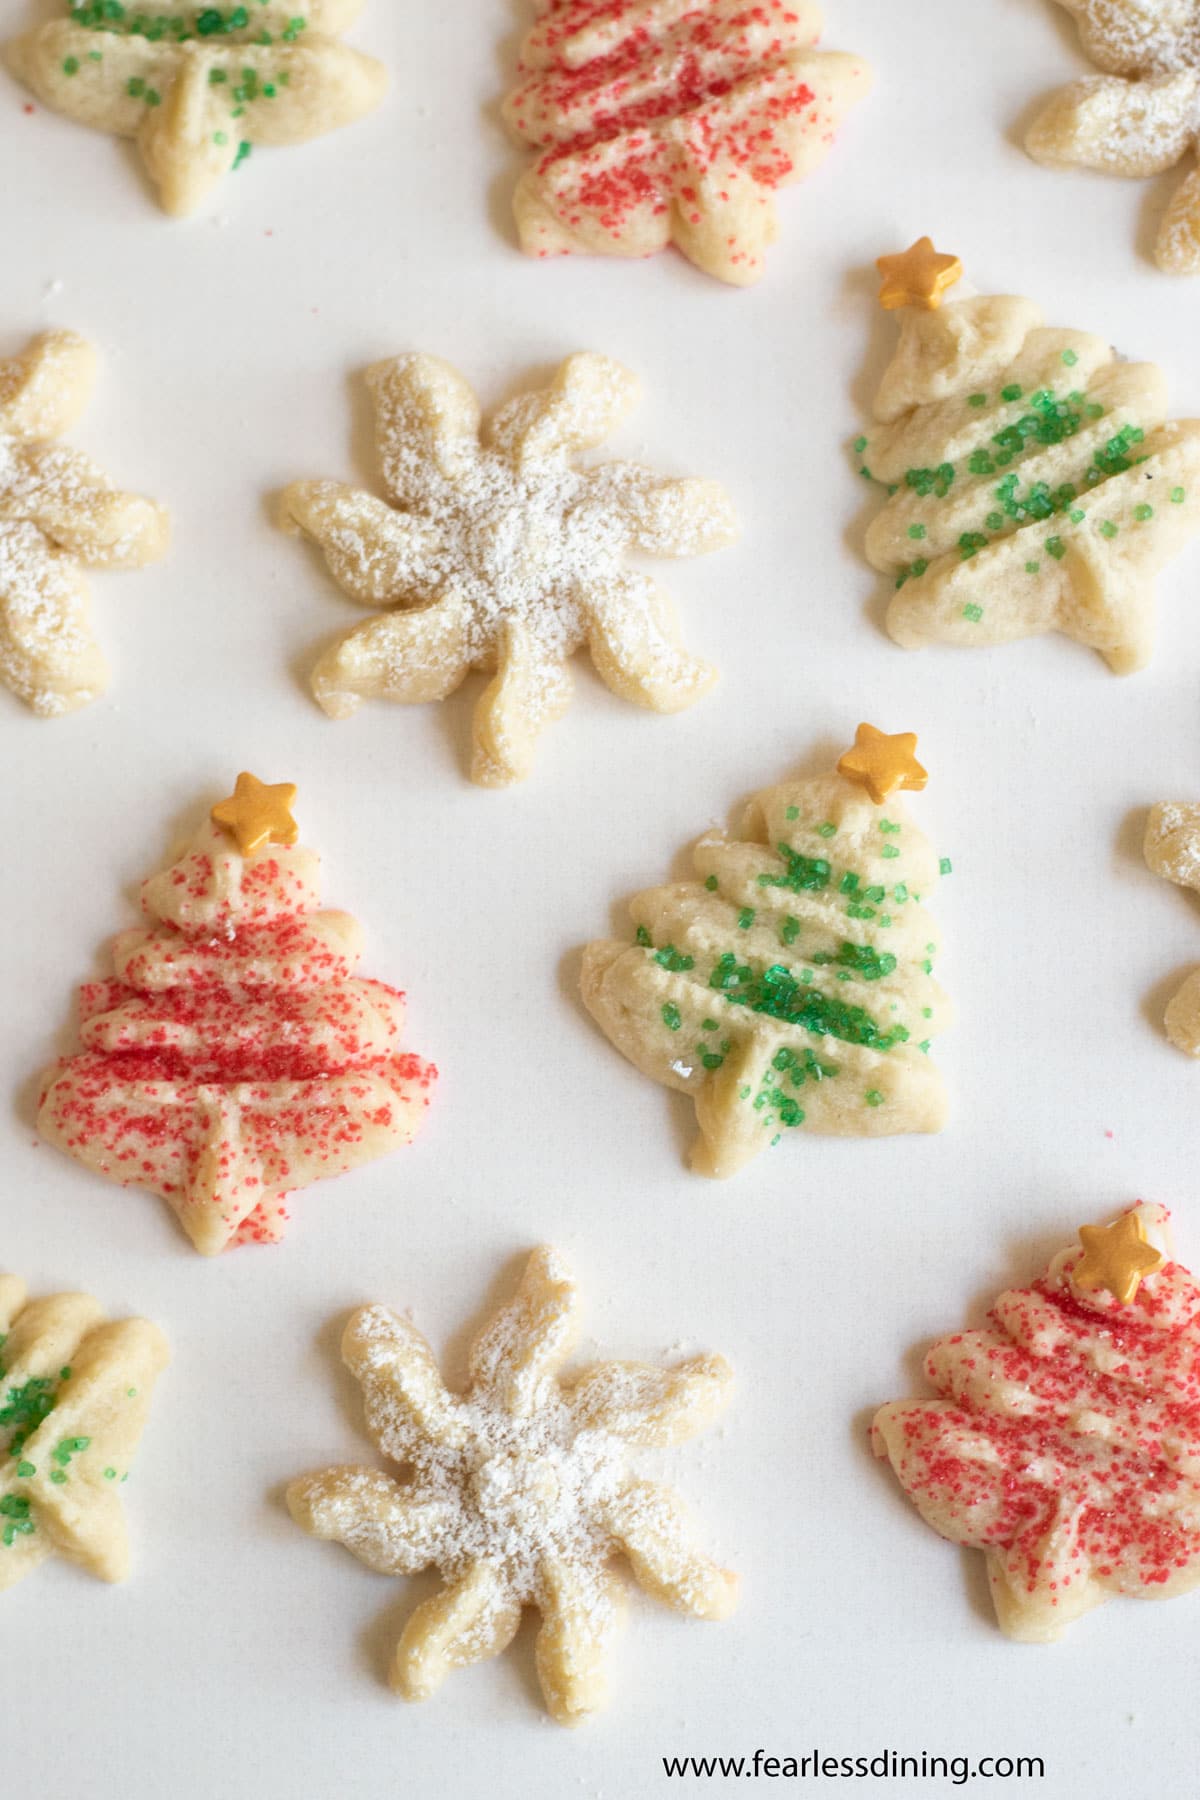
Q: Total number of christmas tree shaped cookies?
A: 7